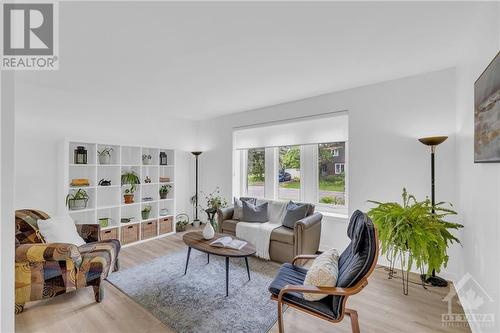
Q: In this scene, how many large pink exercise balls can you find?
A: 0